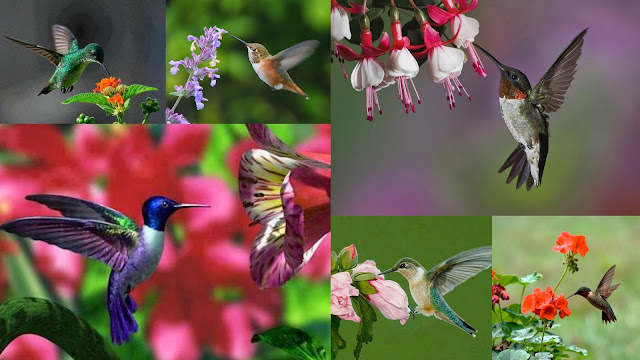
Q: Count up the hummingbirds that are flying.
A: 6